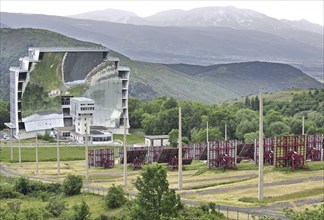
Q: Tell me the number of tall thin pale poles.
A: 11